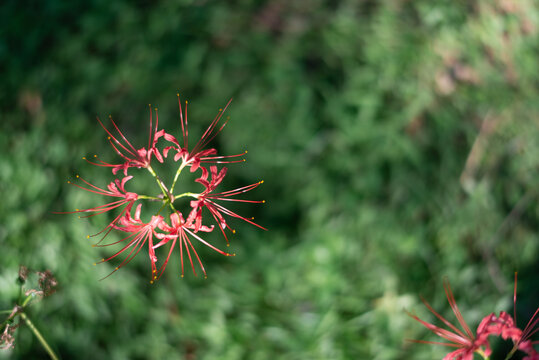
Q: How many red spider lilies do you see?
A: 2